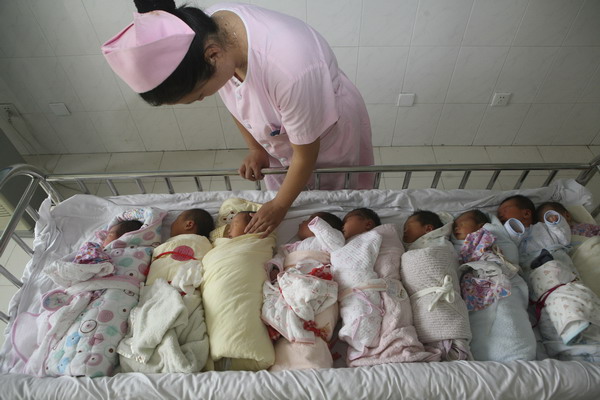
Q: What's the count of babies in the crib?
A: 9